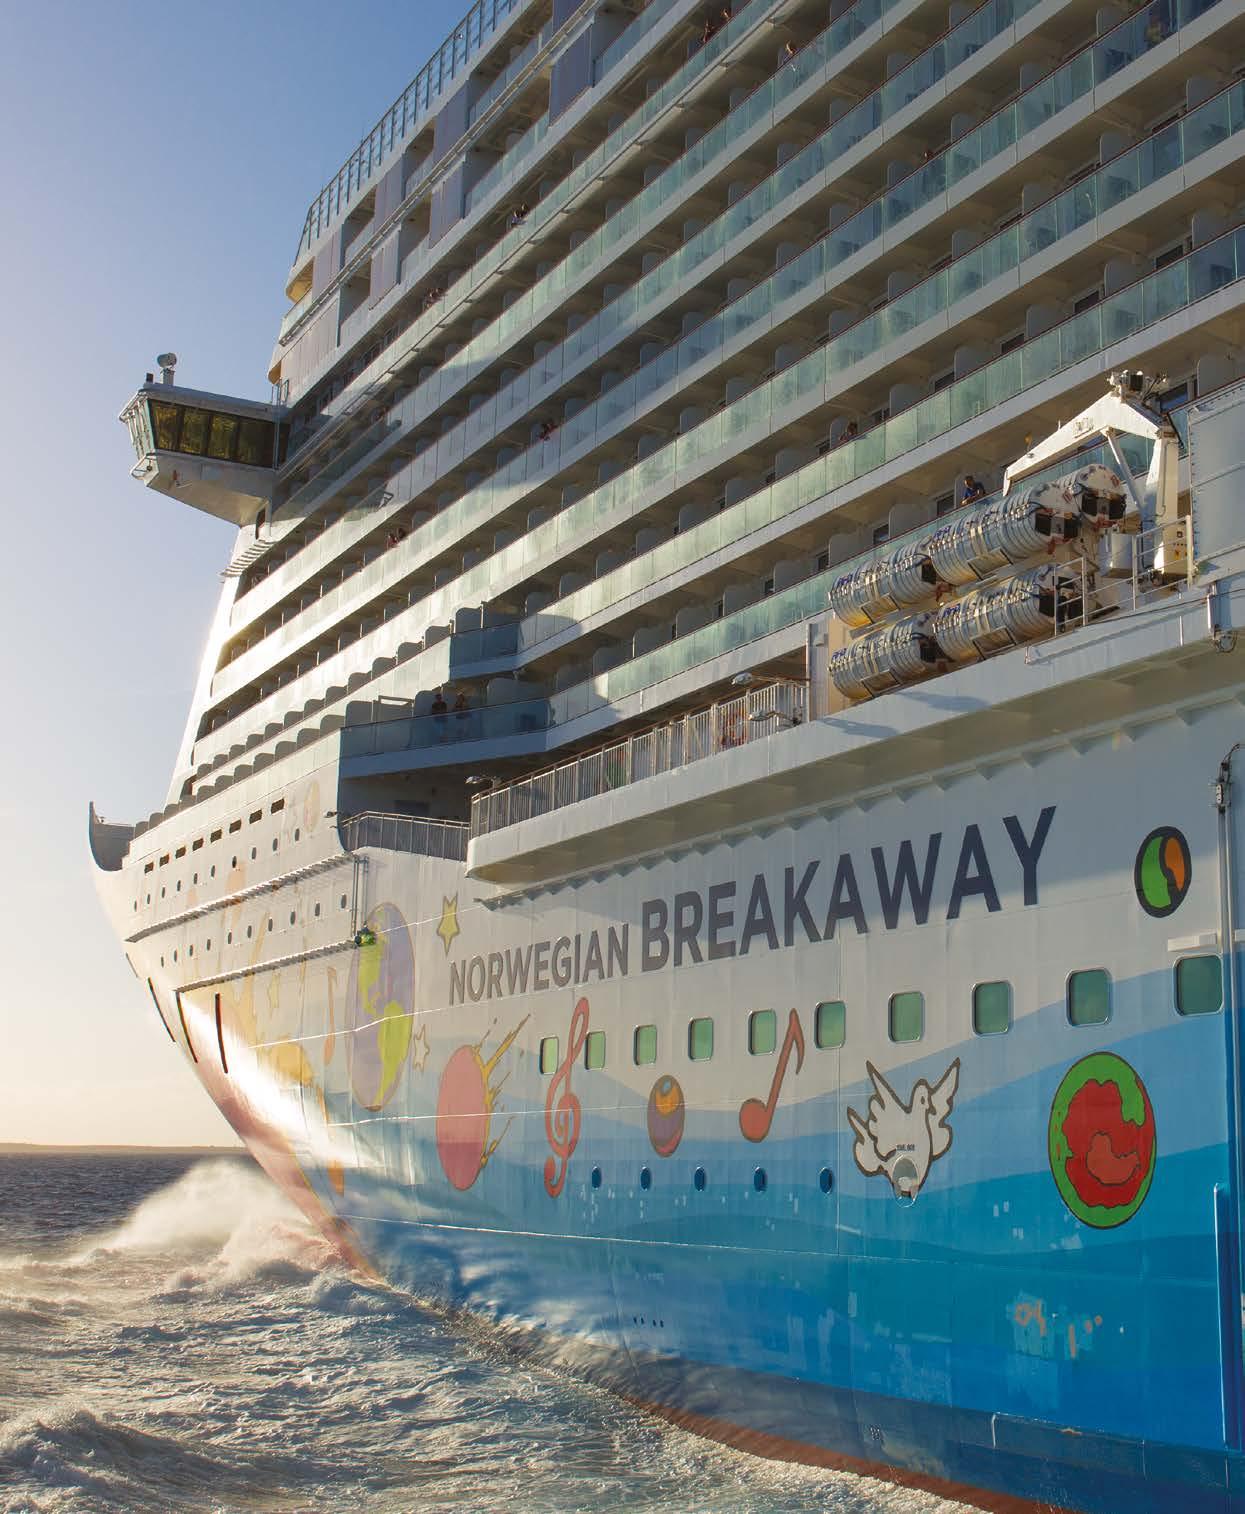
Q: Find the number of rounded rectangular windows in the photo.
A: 10